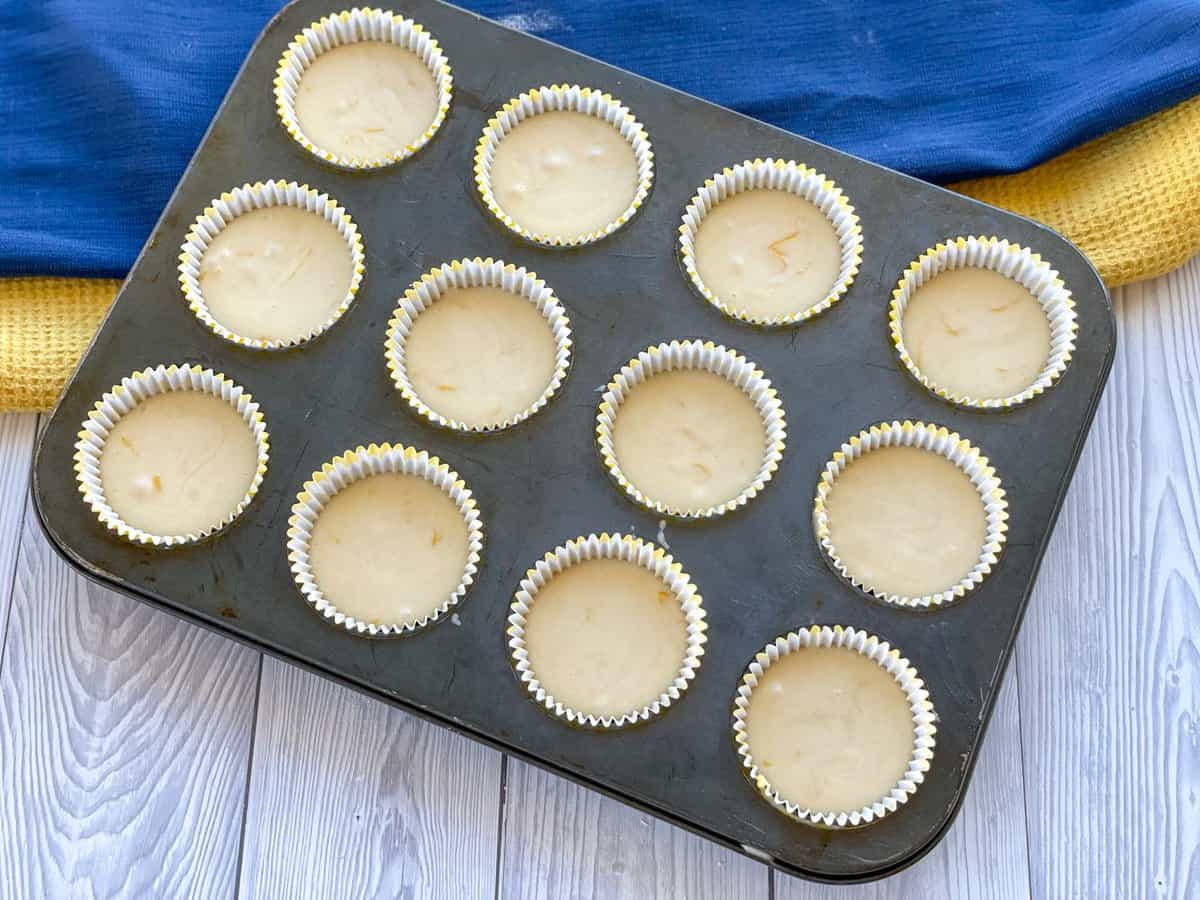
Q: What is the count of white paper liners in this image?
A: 12